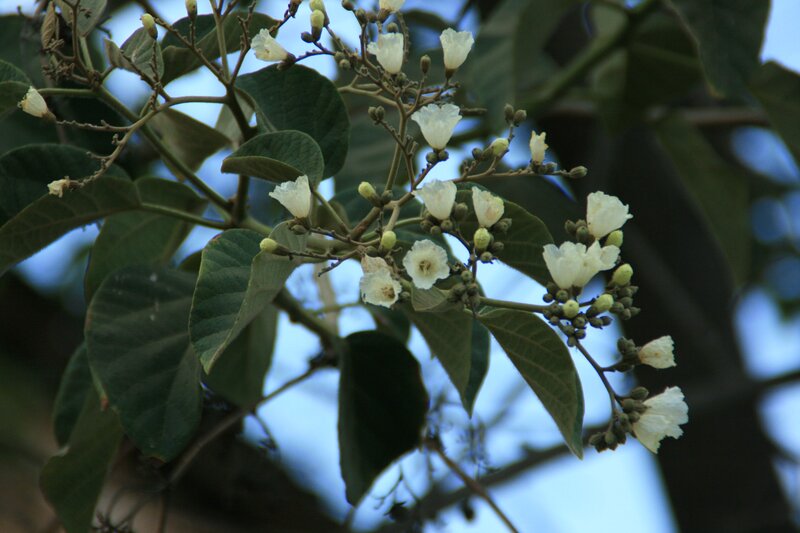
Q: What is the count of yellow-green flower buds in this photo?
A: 13